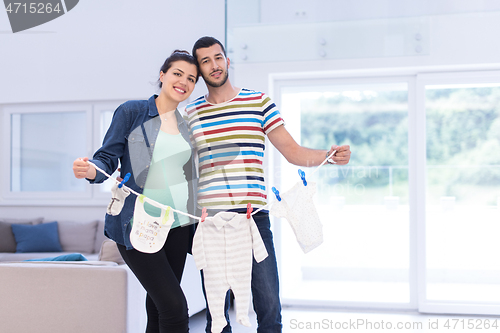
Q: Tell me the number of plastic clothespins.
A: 7